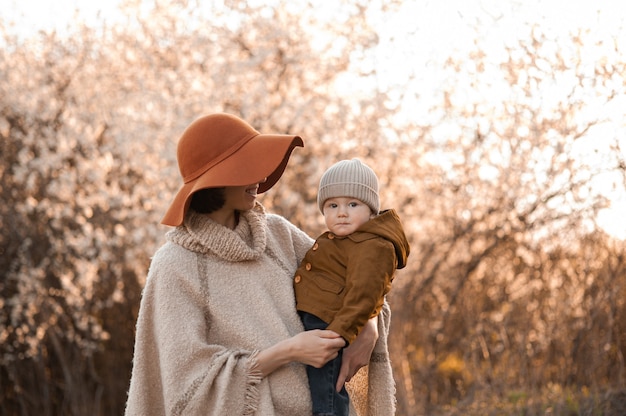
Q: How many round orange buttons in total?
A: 4